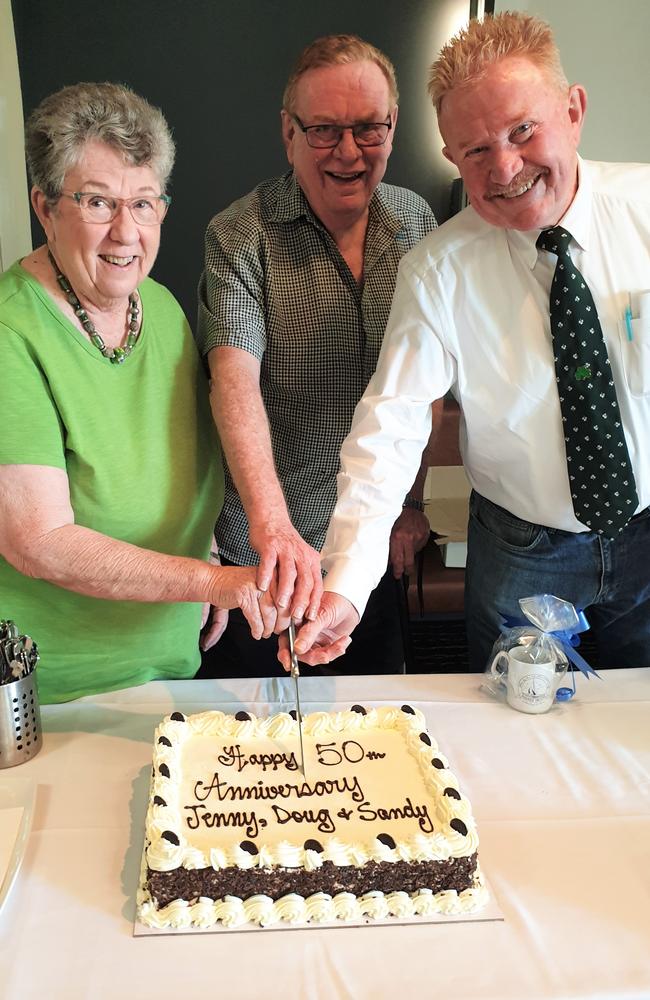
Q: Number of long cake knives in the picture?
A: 1